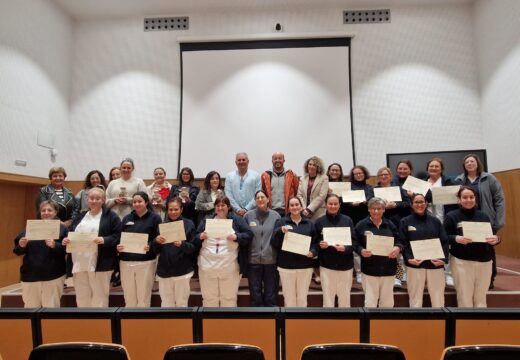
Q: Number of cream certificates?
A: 15